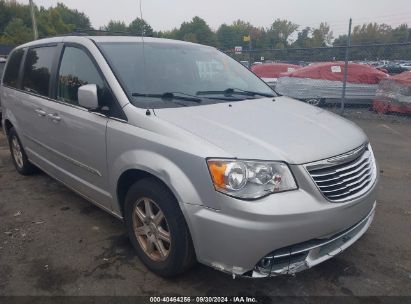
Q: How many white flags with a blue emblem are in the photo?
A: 0